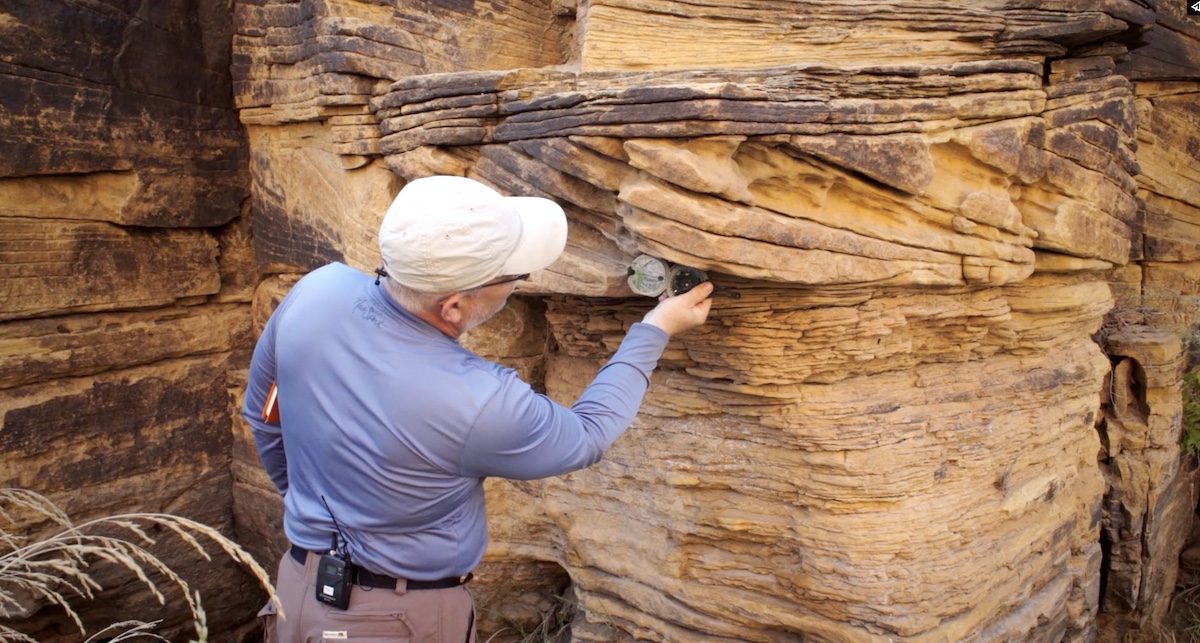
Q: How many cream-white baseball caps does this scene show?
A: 1